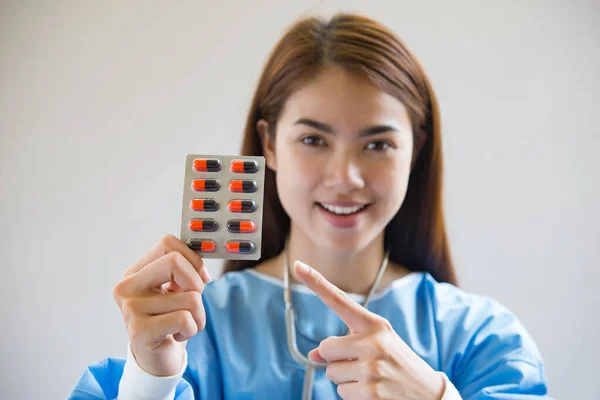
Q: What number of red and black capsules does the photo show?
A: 10